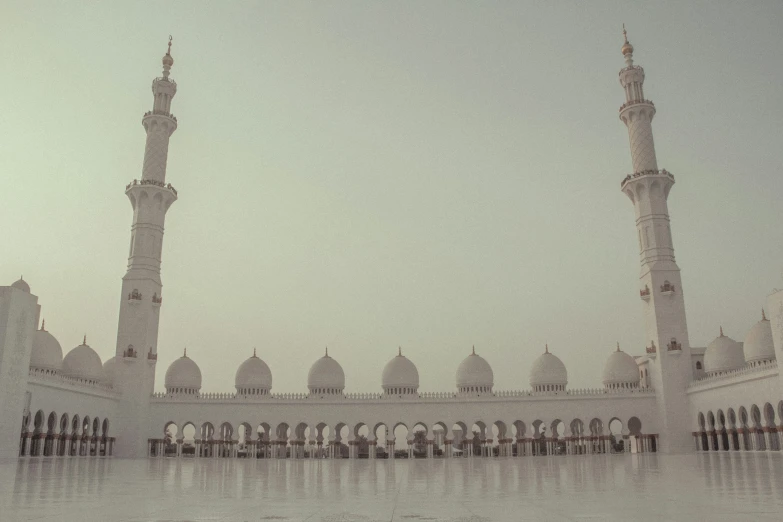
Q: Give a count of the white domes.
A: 13